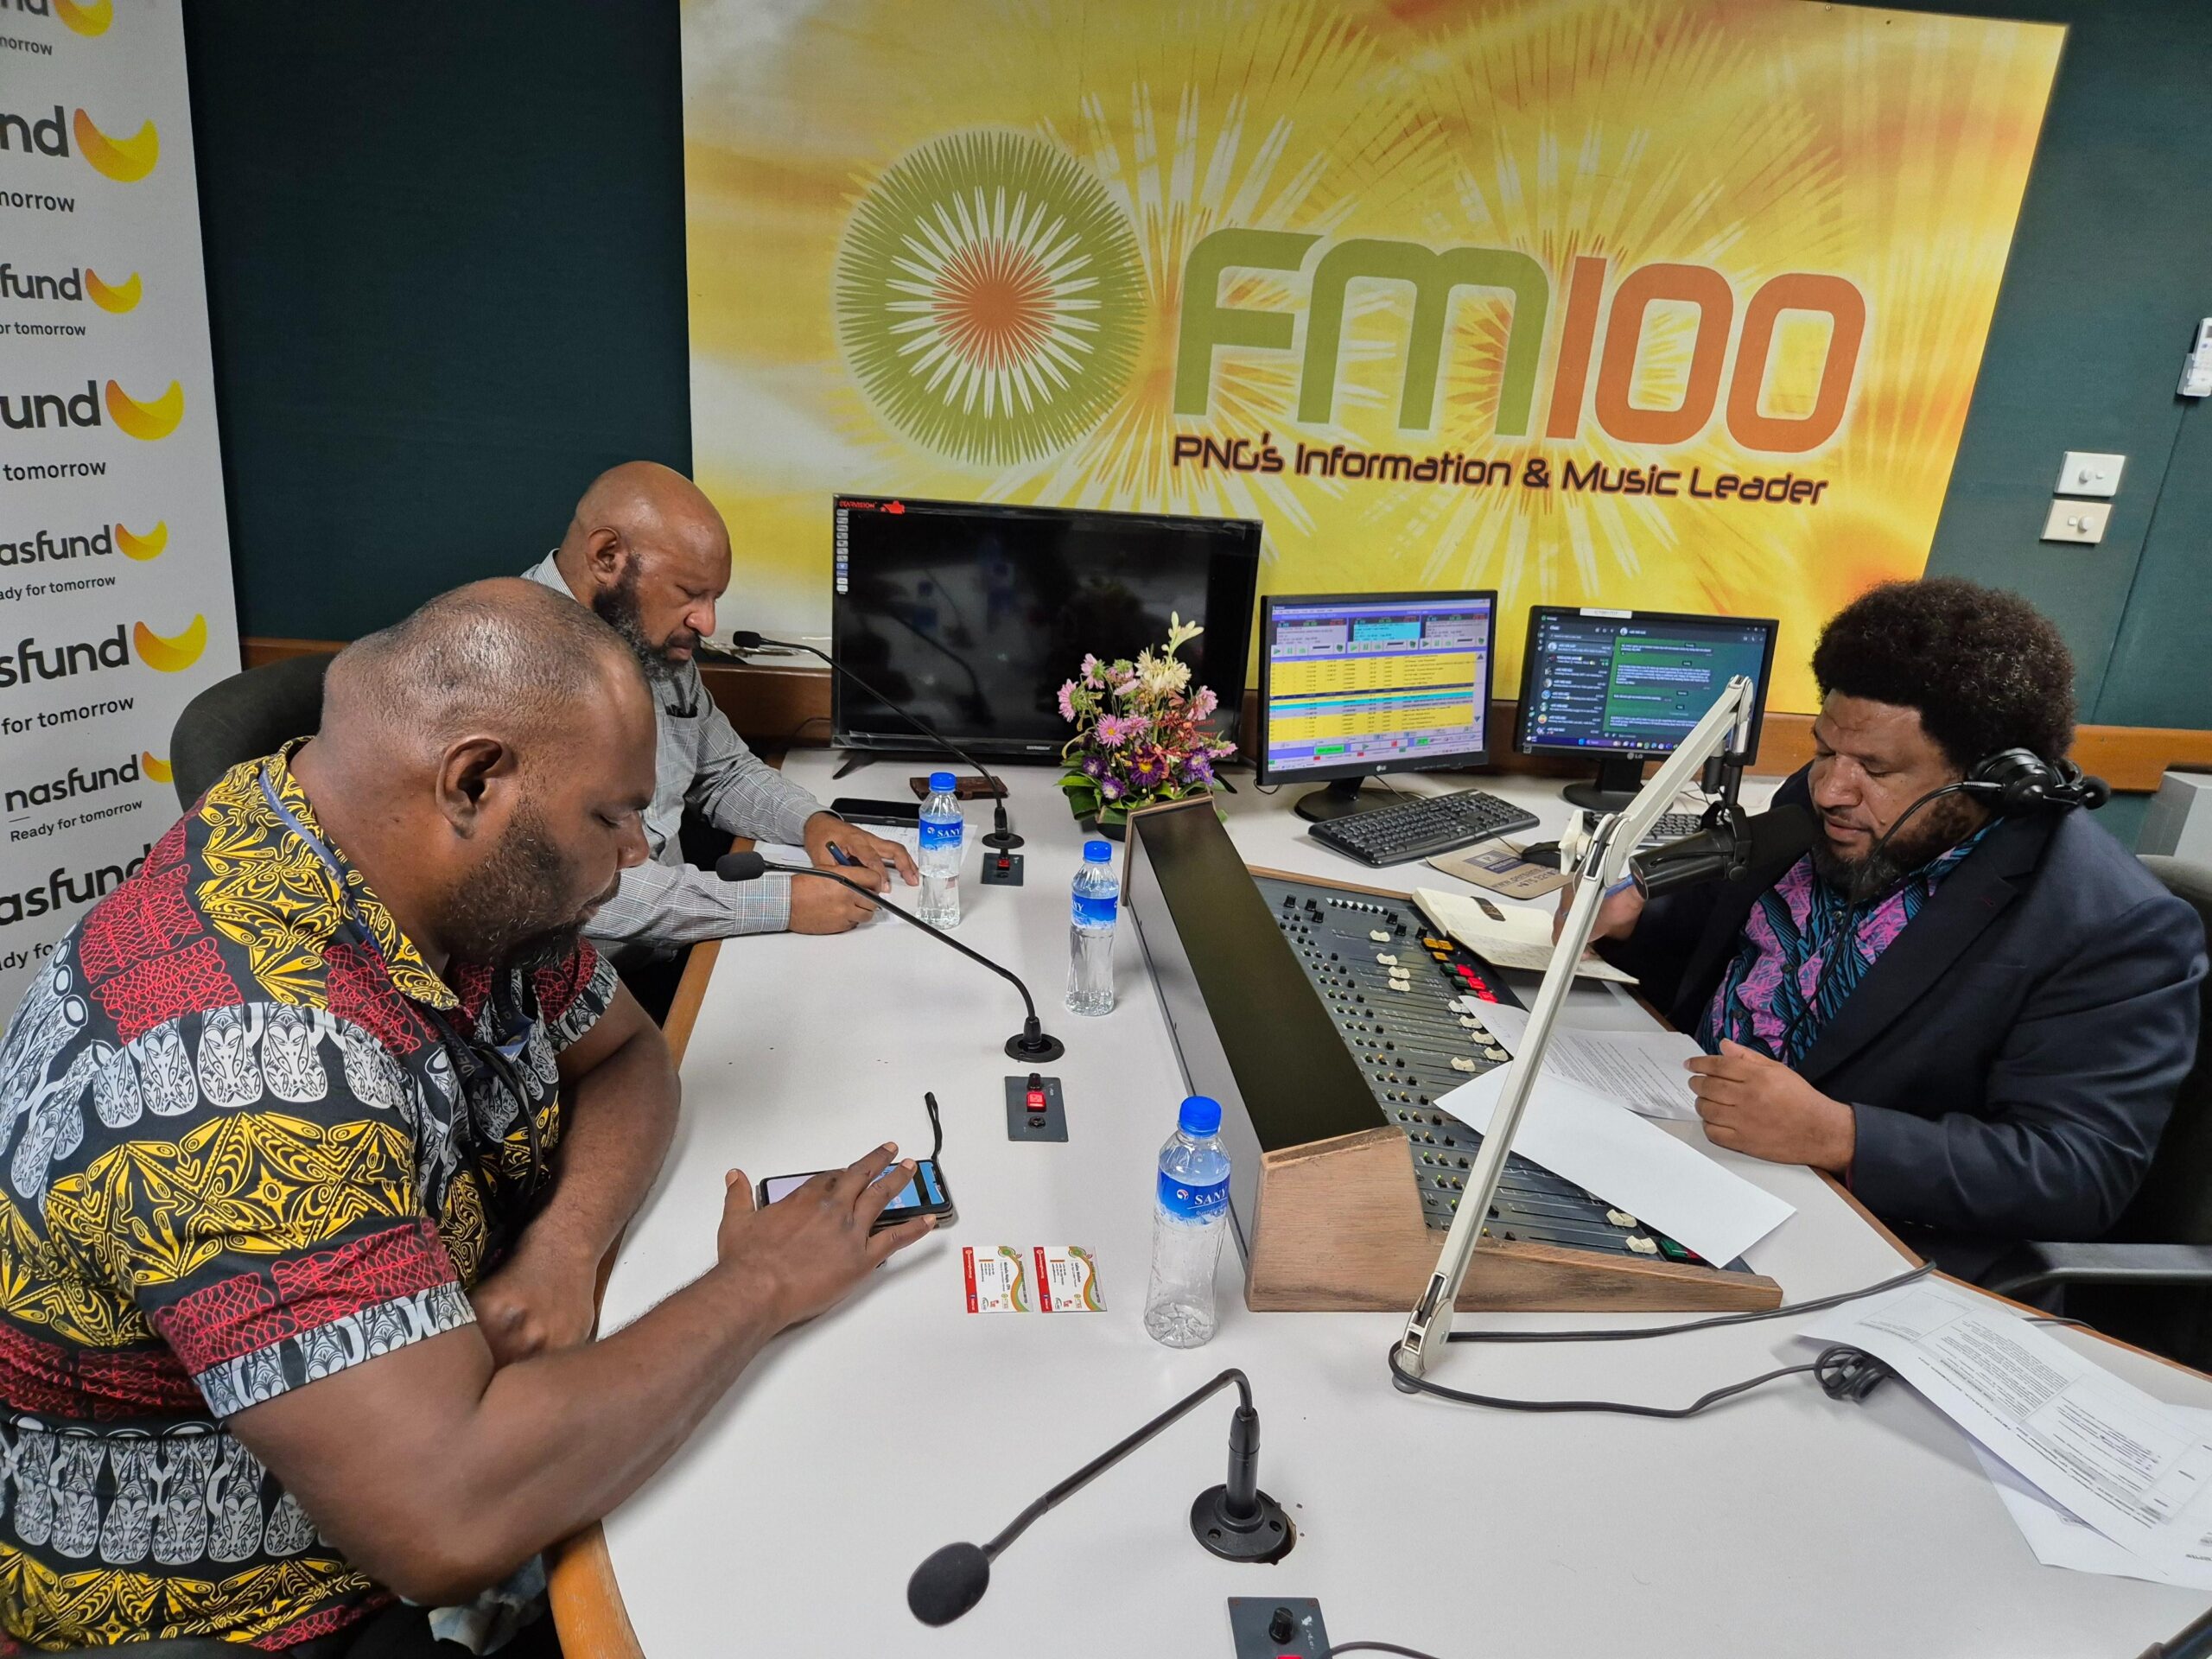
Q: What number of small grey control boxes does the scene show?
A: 3